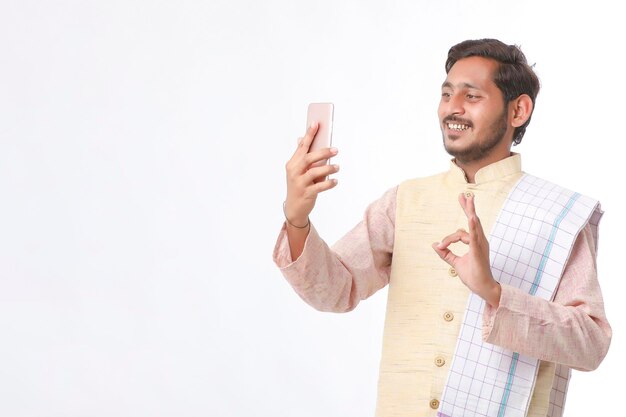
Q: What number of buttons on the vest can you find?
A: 5